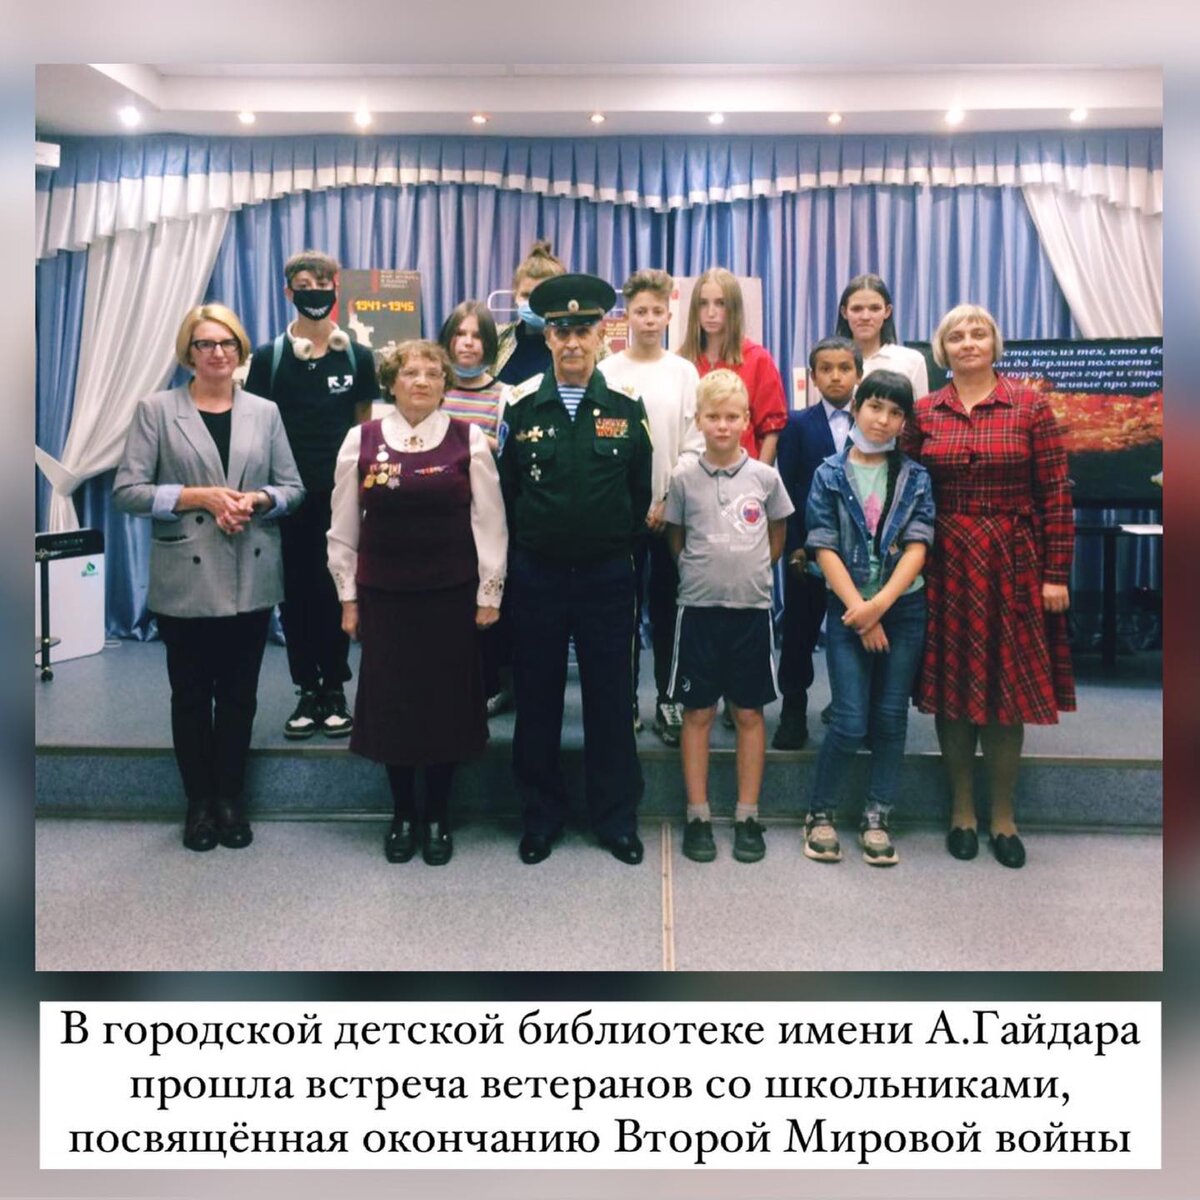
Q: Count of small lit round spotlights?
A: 9